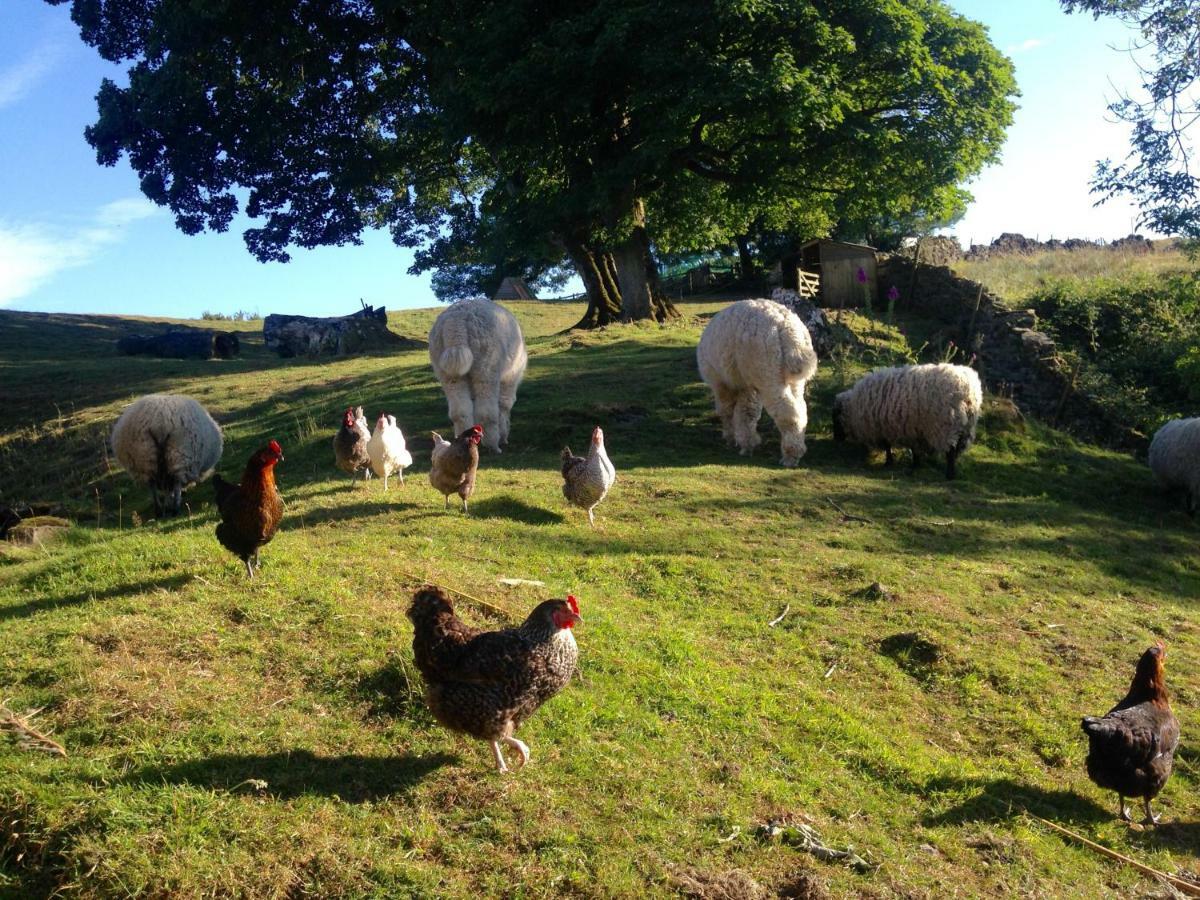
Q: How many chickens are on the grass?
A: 7